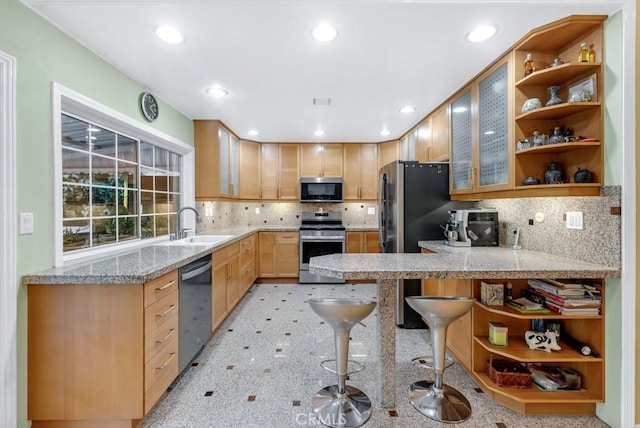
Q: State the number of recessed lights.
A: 8